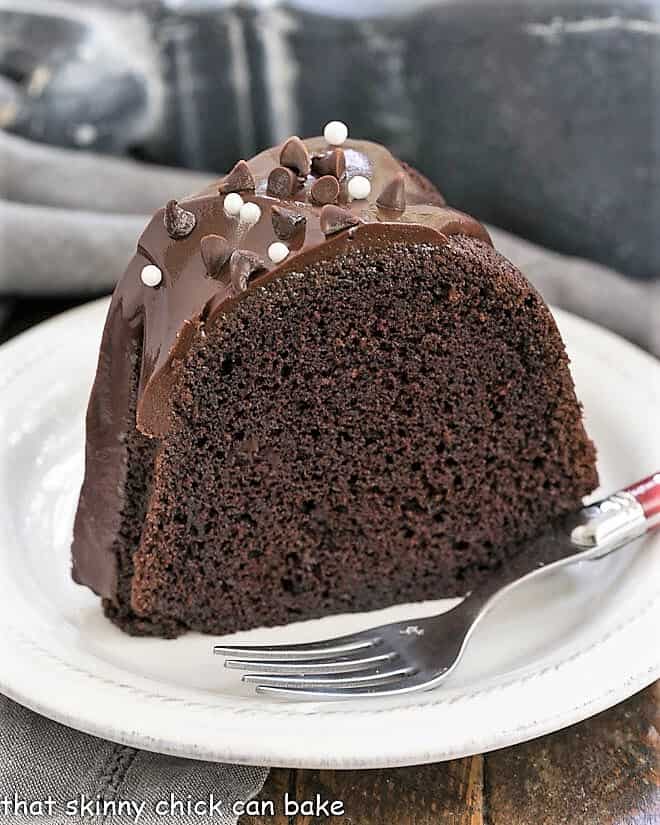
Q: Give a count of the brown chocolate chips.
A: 11